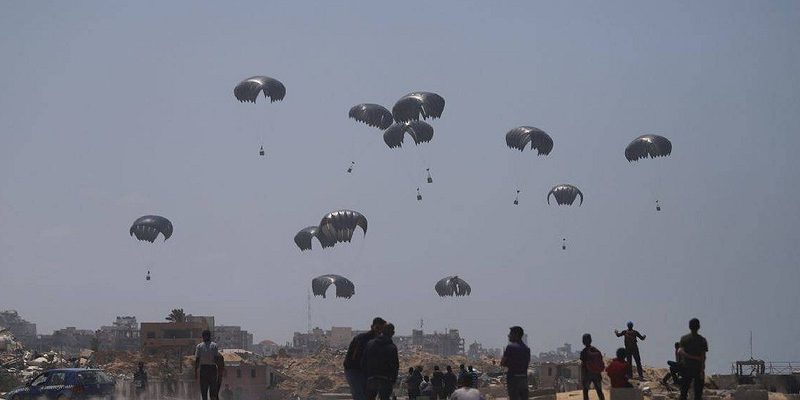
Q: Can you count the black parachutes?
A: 12